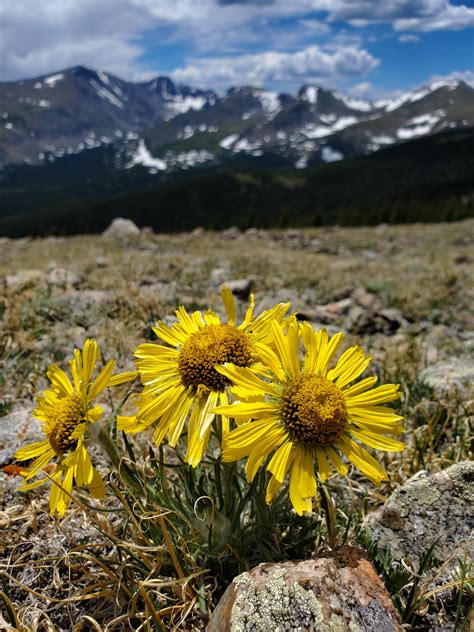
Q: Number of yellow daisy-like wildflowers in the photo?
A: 3